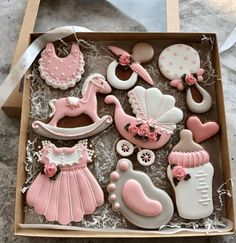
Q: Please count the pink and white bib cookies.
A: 1